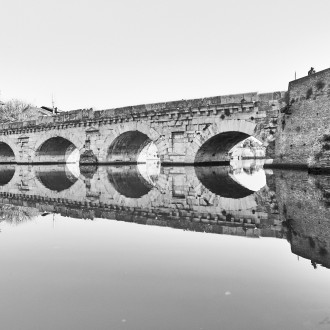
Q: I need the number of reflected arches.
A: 4